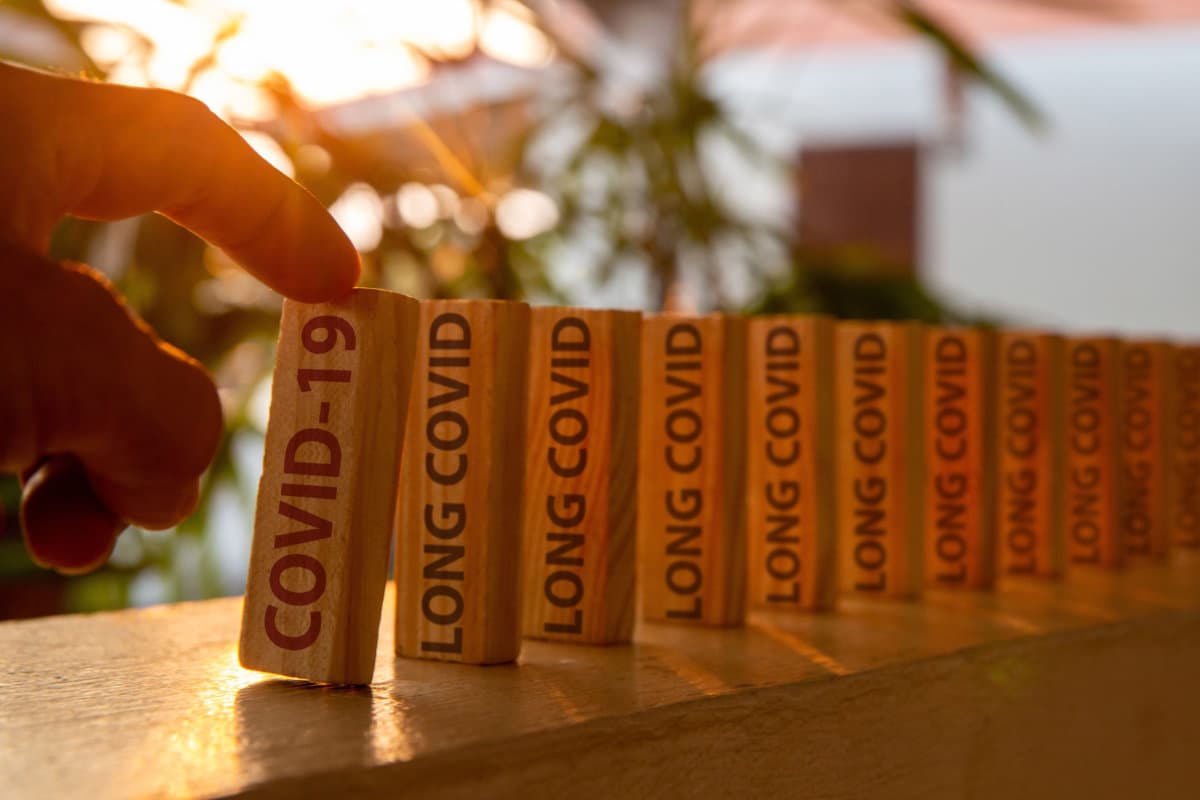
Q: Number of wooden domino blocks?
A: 11